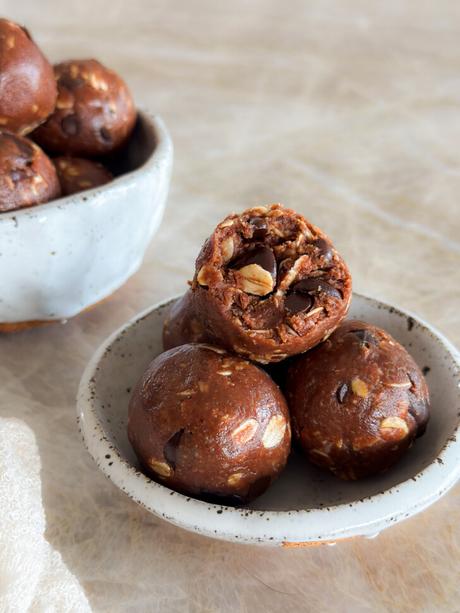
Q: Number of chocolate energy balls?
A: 8